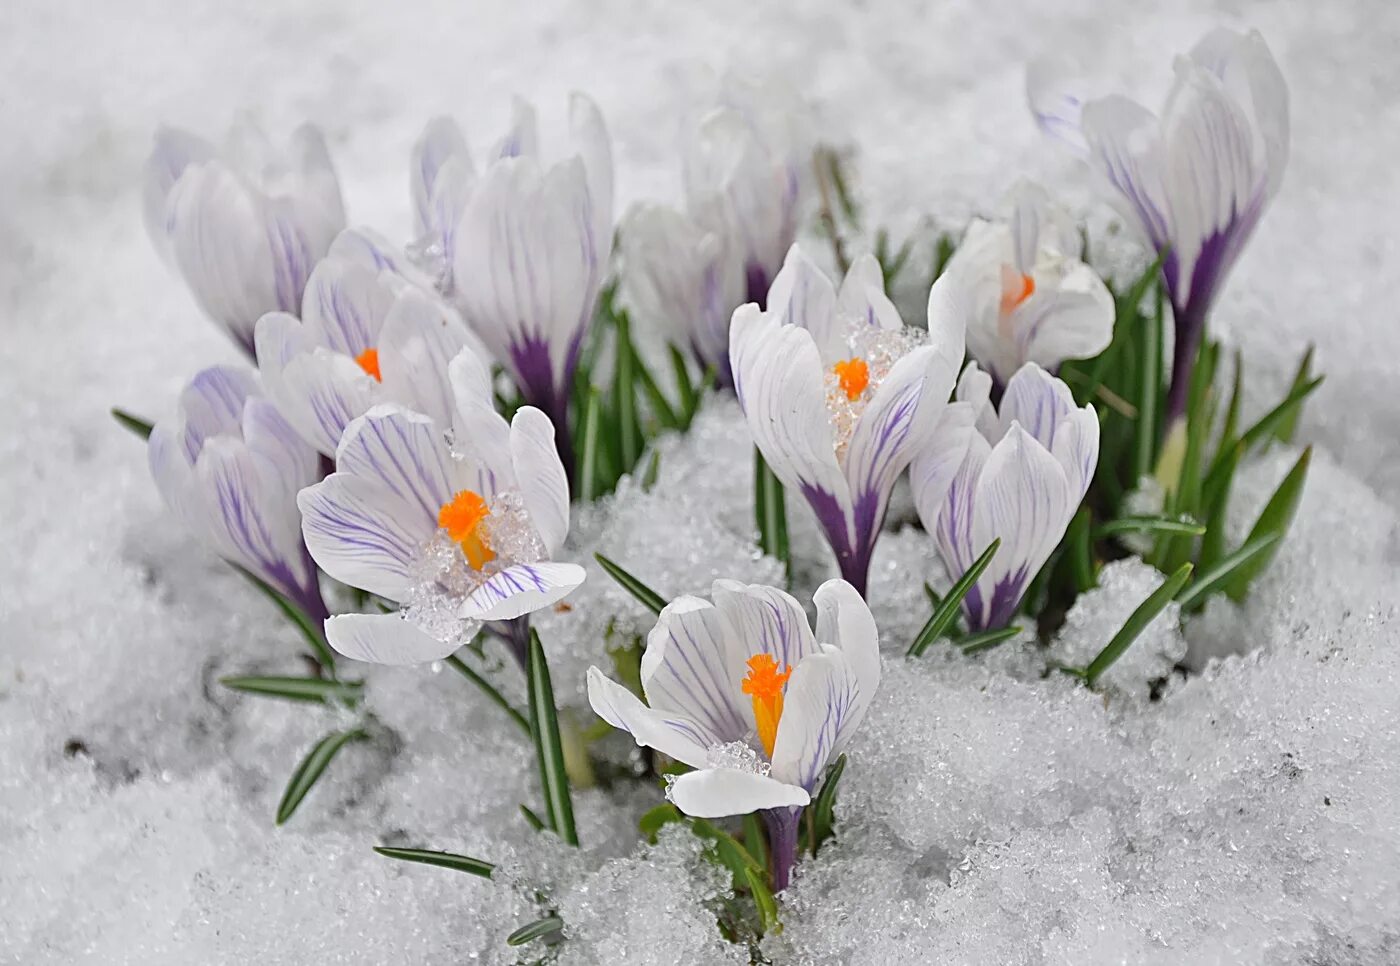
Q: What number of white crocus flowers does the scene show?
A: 12